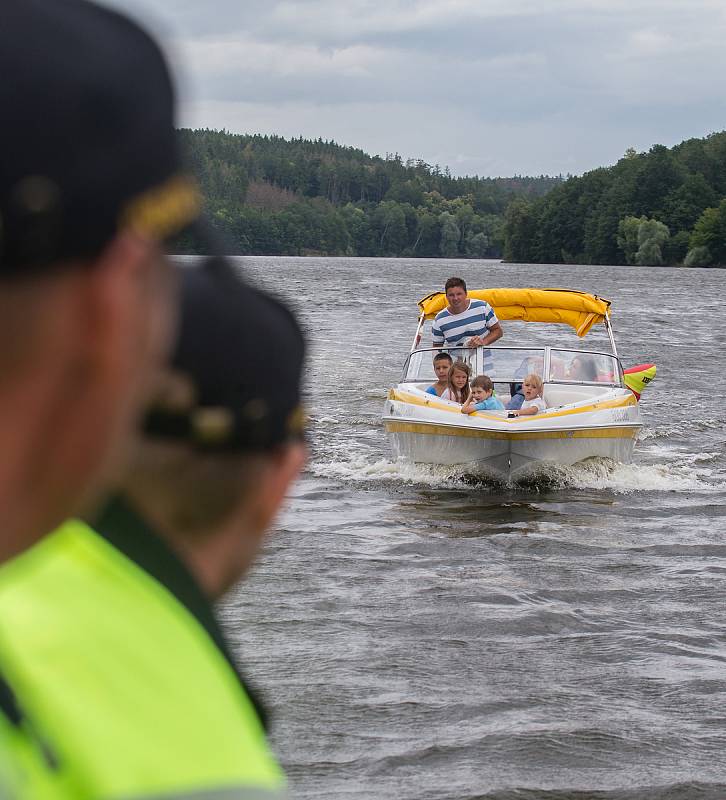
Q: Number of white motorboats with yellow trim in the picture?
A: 1